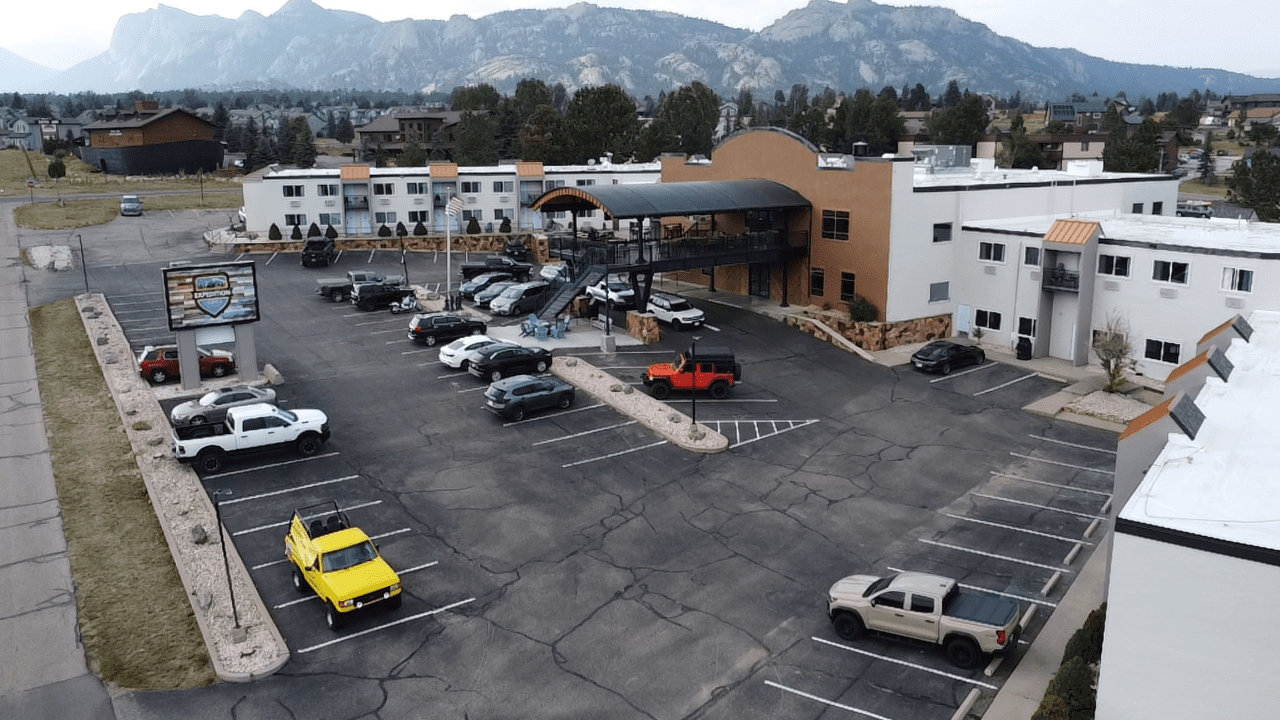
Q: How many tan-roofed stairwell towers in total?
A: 7